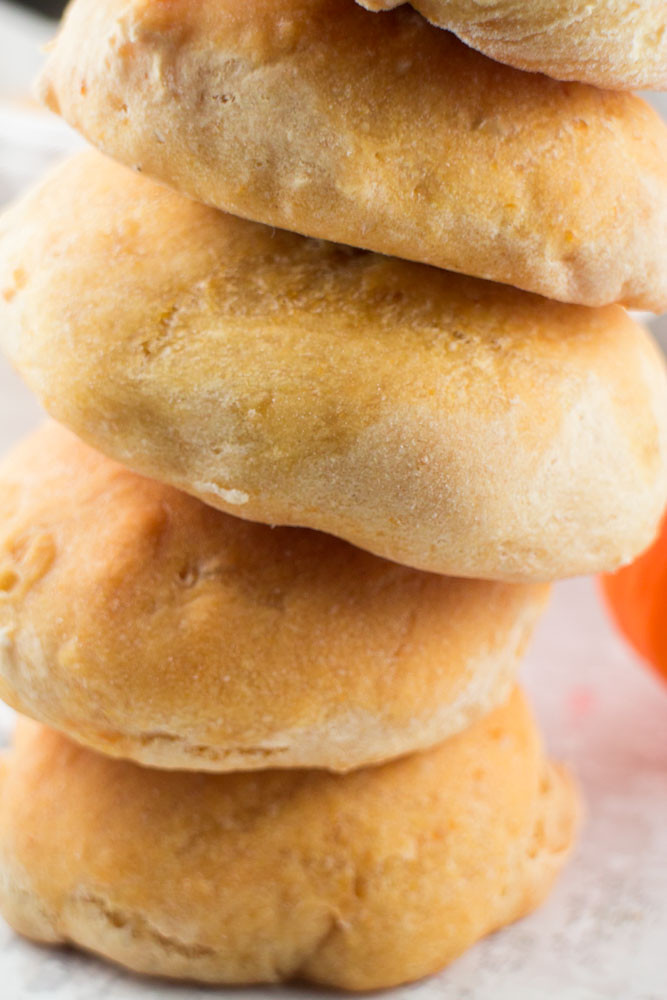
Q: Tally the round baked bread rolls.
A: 5